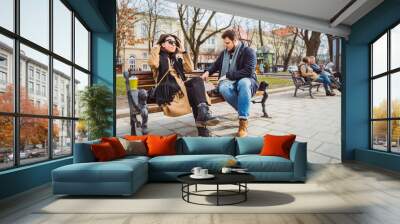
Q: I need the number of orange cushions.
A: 5